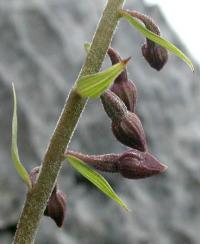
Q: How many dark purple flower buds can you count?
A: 5